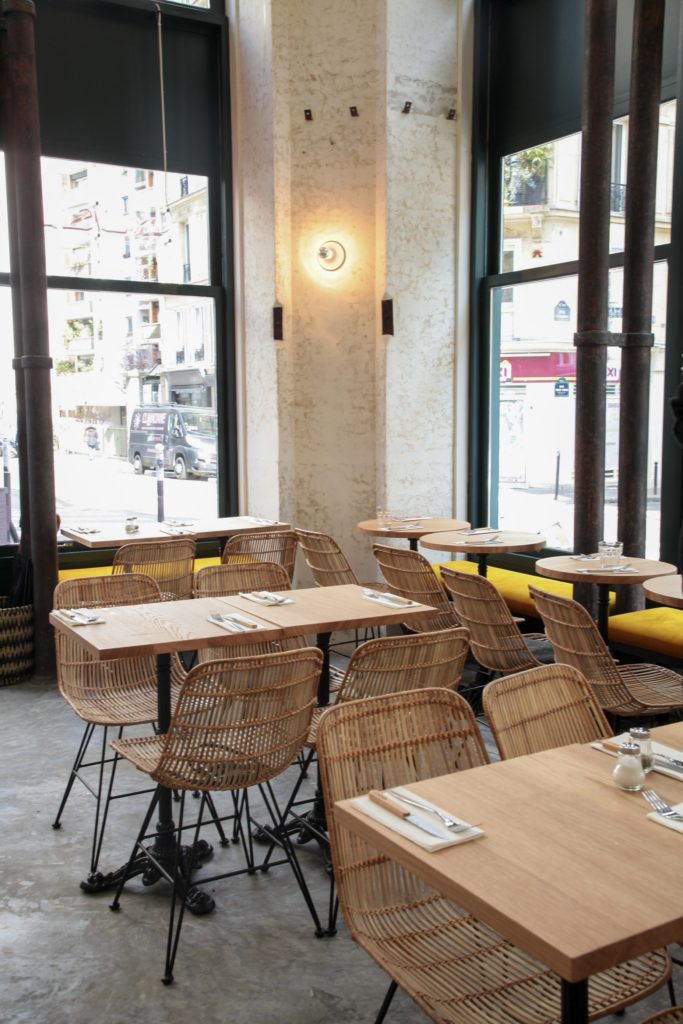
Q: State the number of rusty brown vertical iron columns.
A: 4